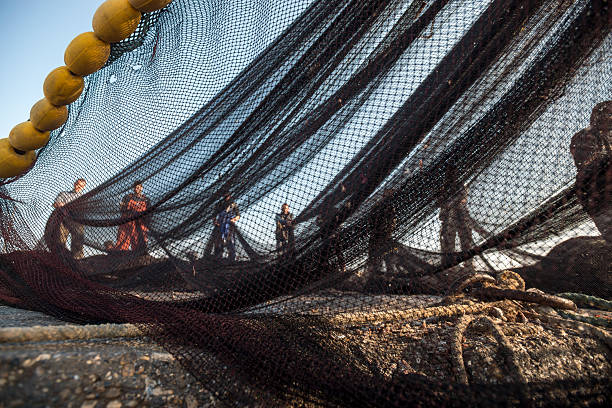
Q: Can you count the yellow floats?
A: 7